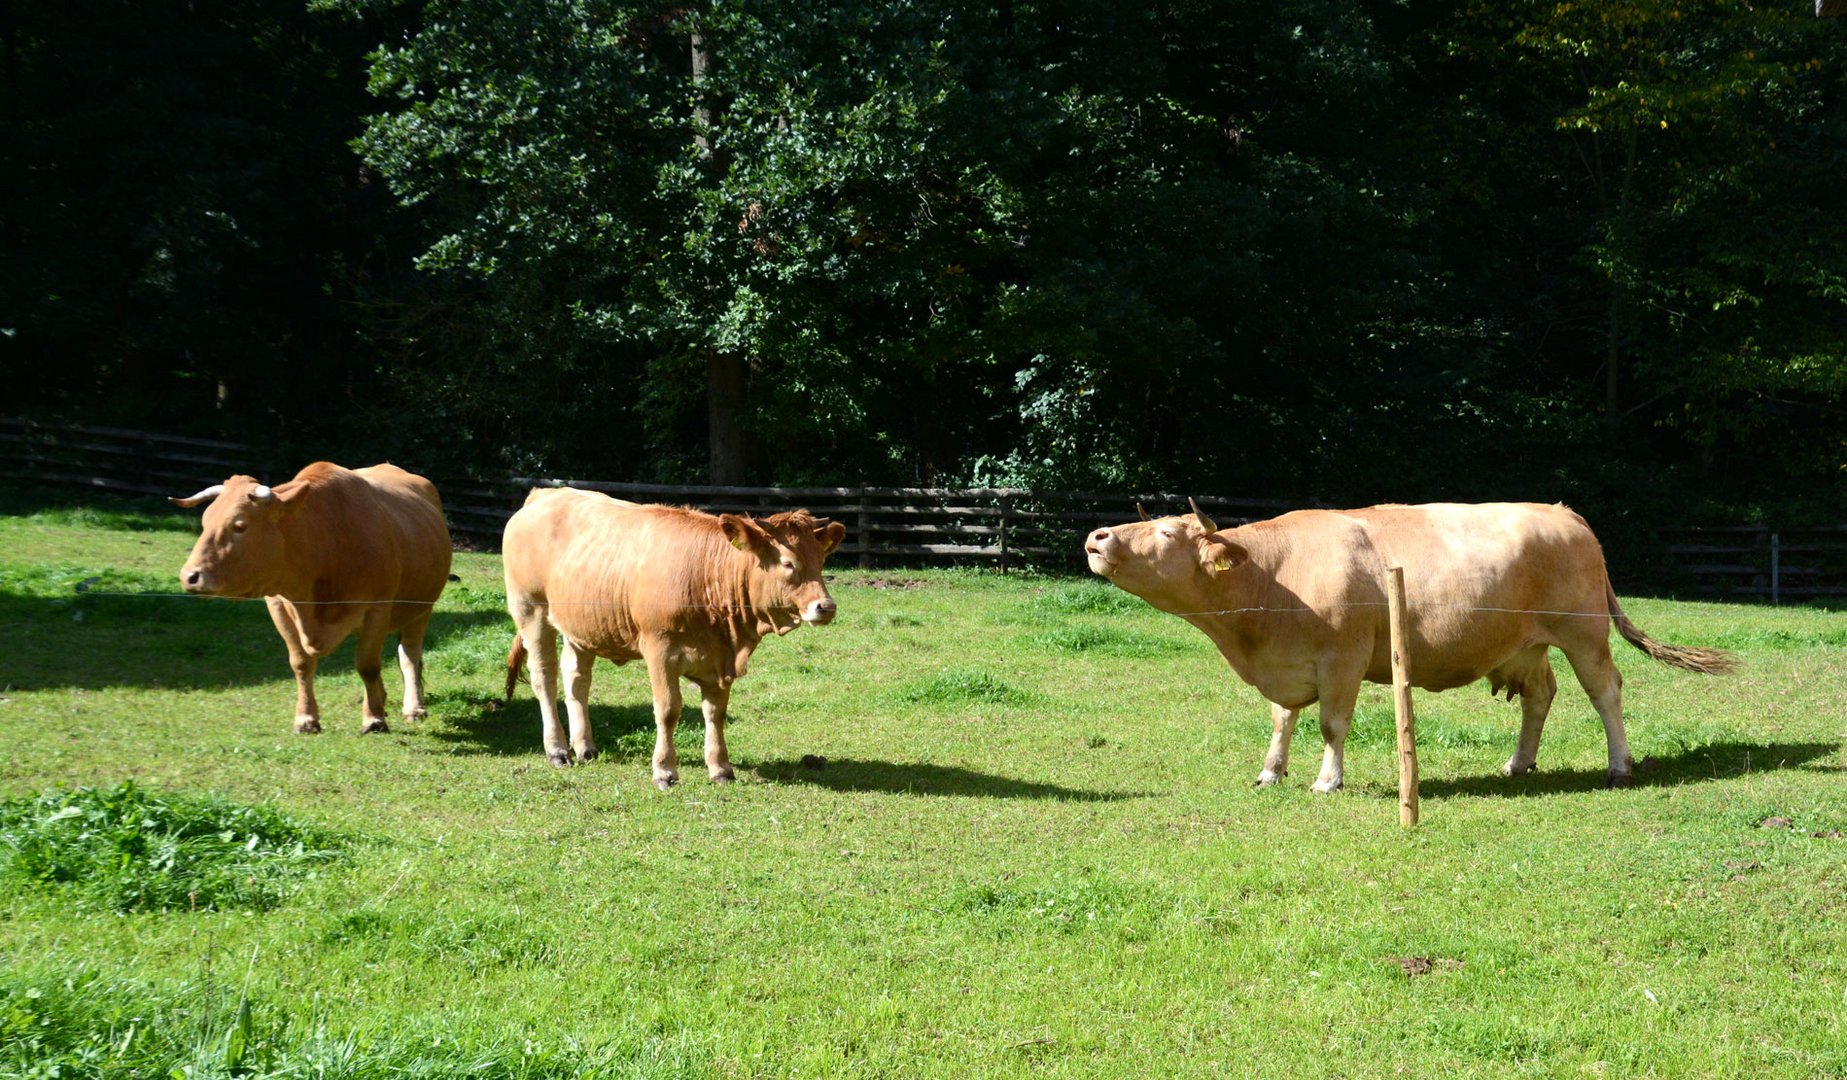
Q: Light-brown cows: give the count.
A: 3